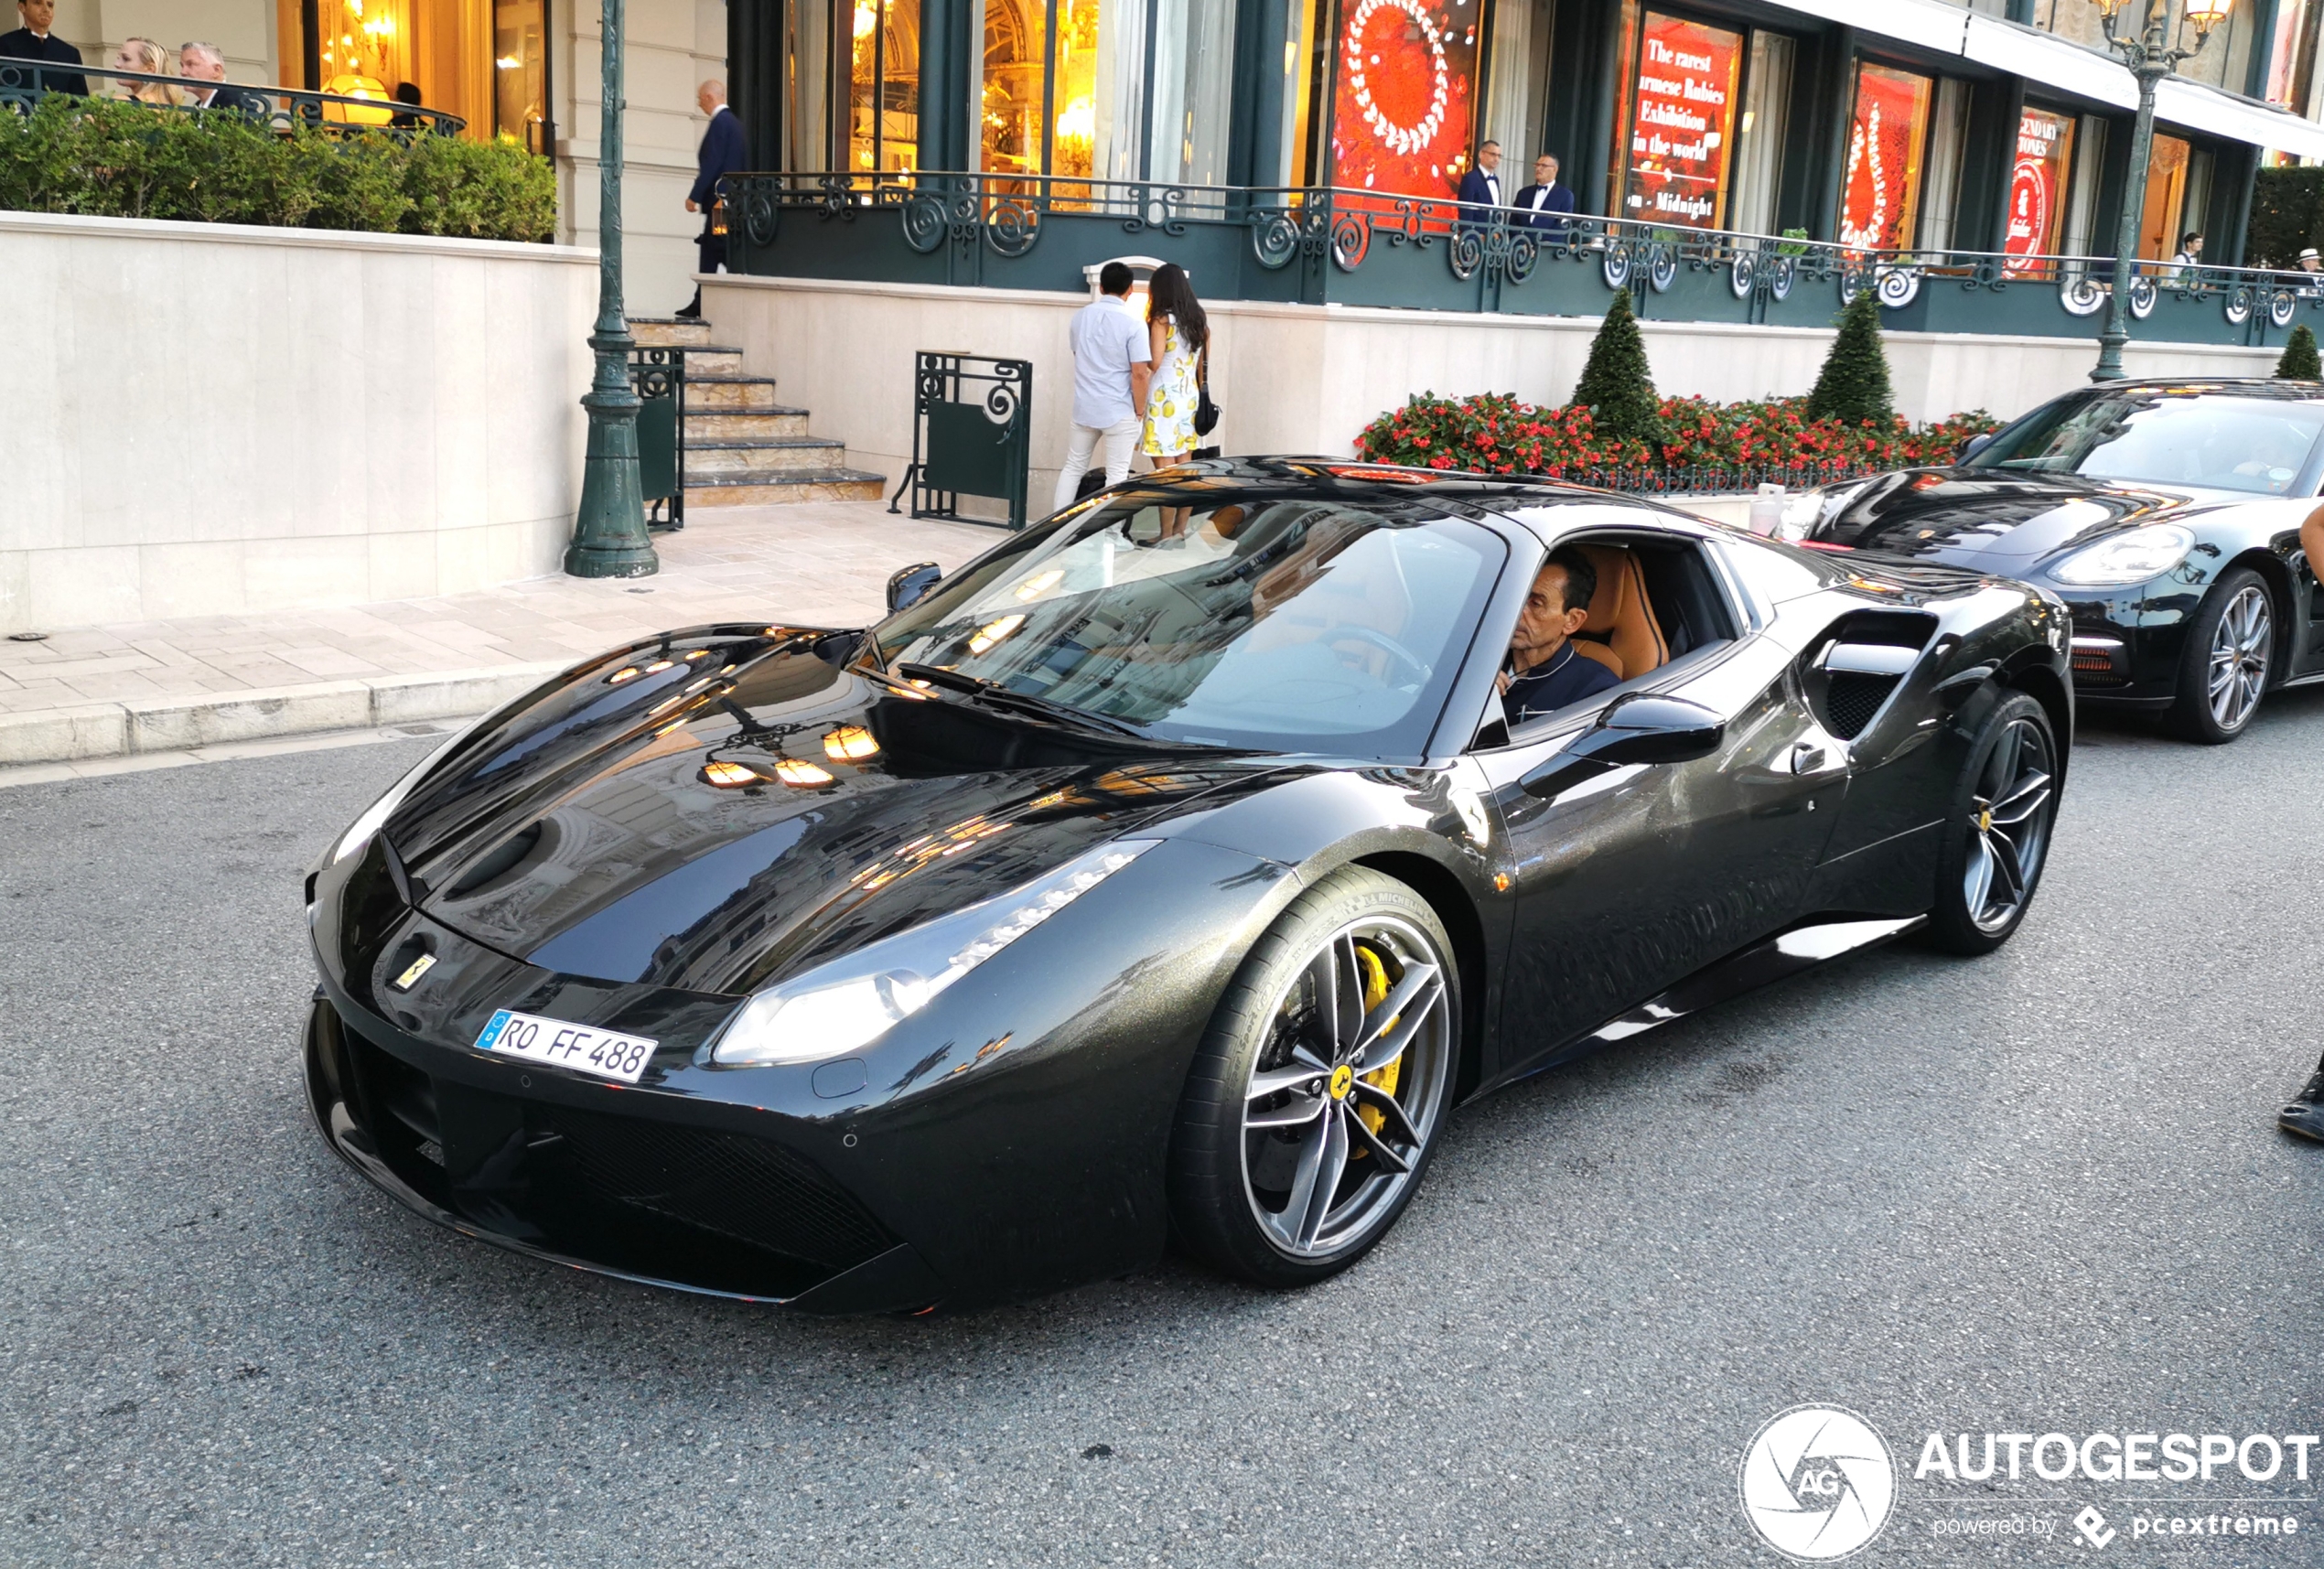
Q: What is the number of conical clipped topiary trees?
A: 3